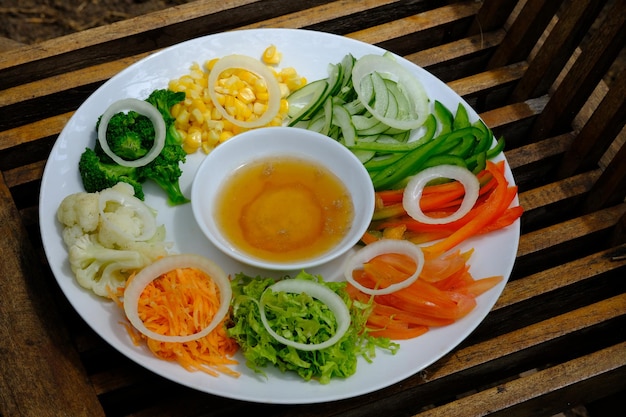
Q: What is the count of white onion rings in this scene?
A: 8